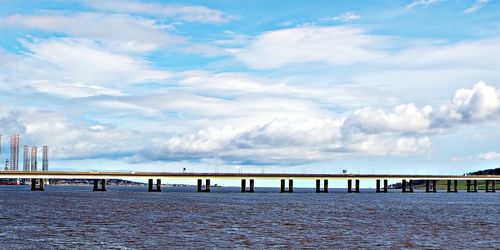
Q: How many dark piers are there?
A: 14